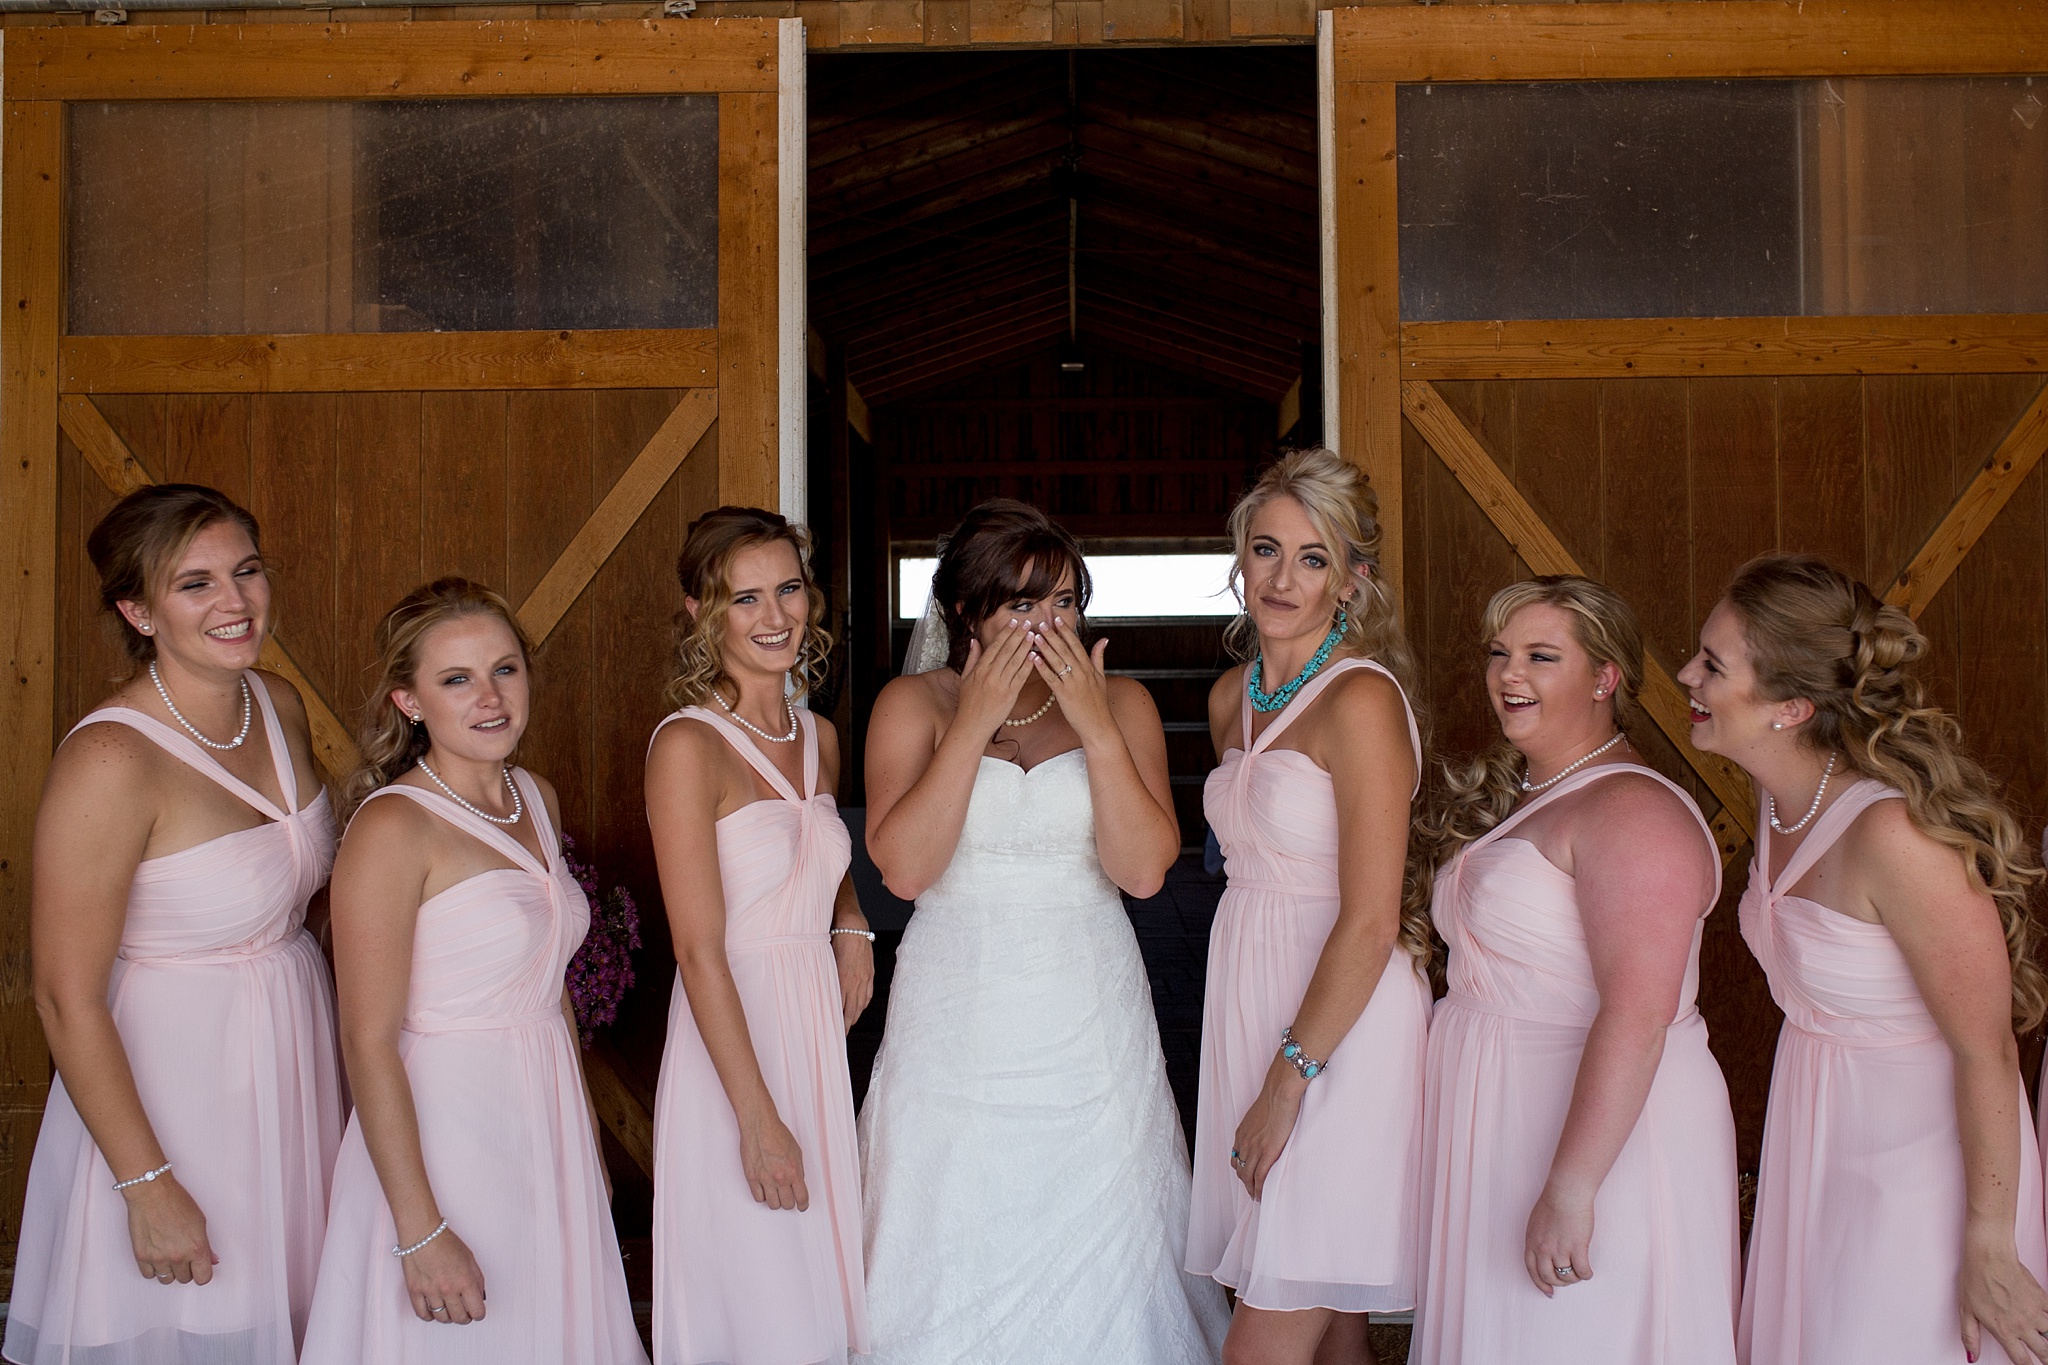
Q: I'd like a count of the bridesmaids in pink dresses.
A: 6